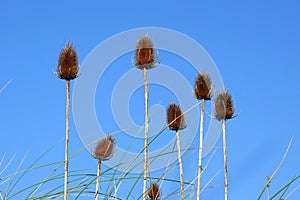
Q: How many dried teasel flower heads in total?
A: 7